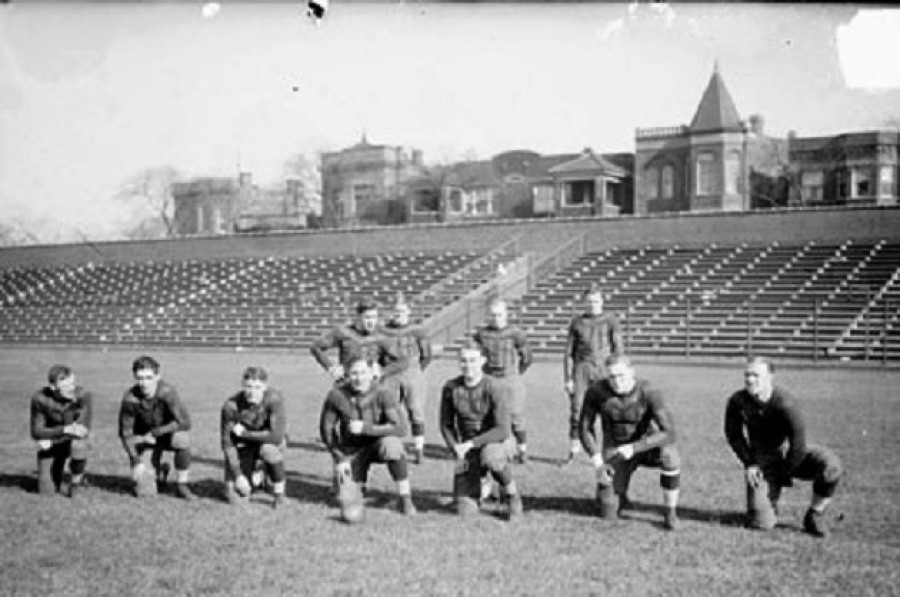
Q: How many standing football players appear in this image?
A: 4